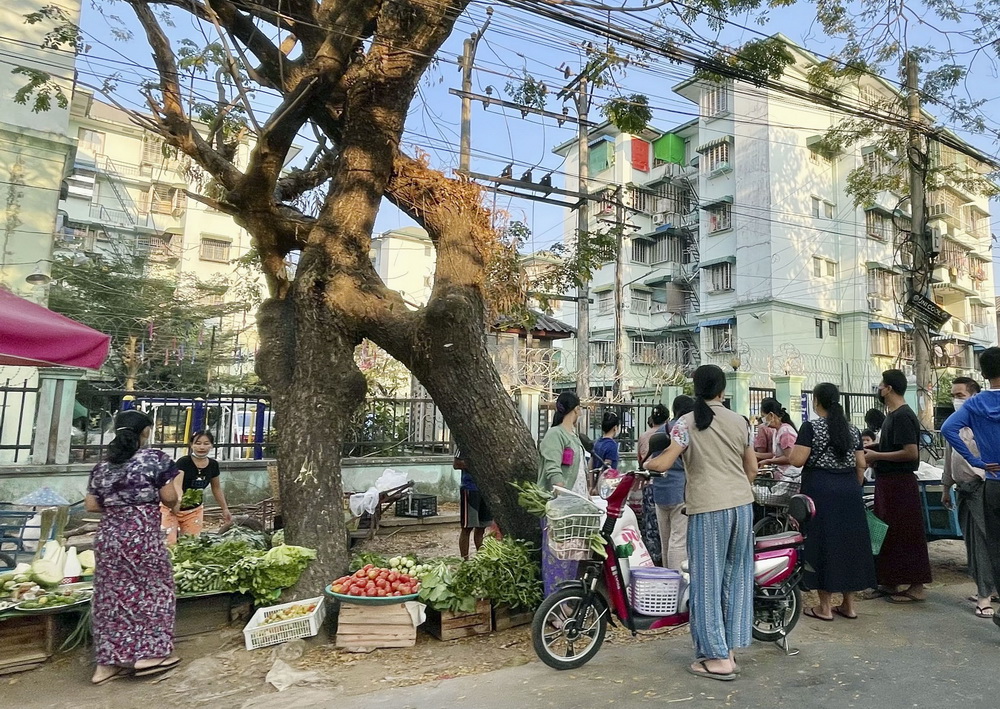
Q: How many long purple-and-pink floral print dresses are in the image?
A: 1